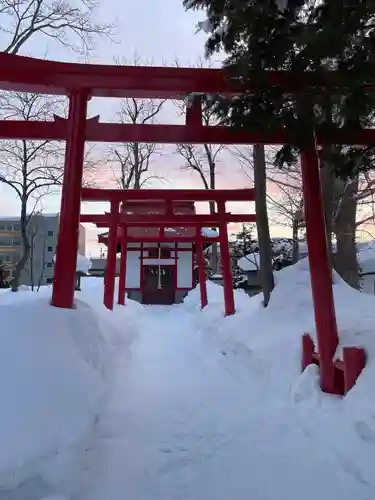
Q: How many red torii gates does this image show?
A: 3